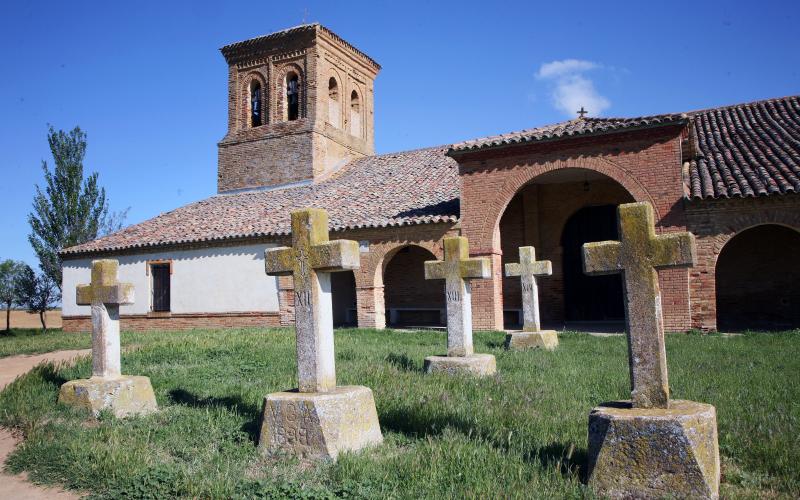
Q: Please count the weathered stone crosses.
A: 5